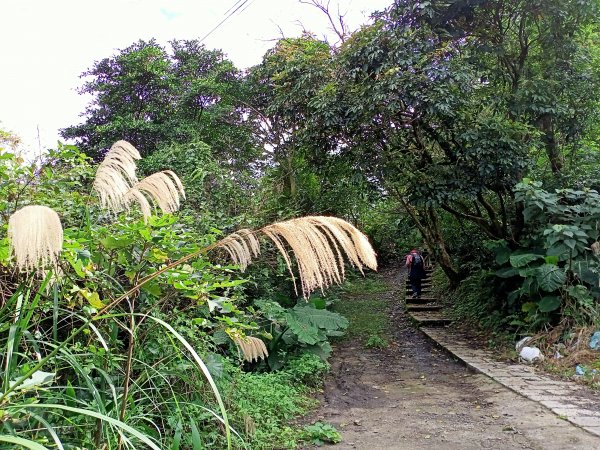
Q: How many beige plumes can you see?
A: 6